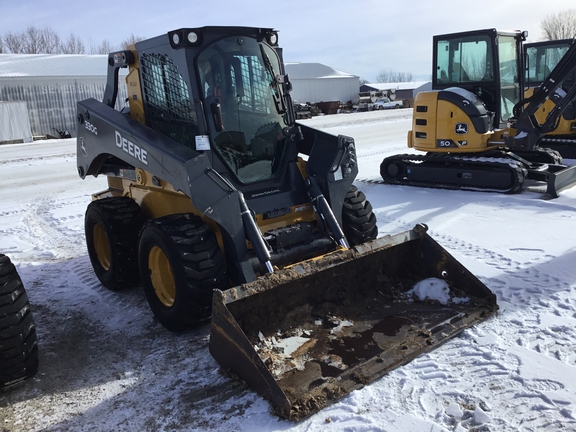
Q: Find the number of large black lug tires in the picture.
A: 4